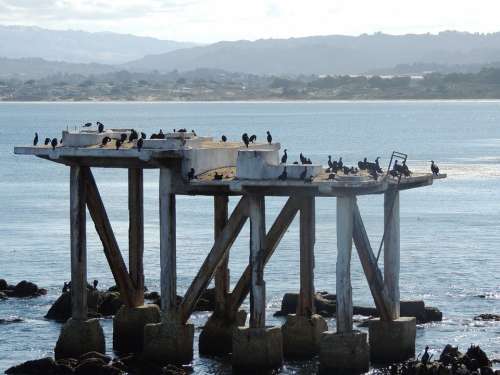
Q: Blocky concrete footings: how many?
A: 8